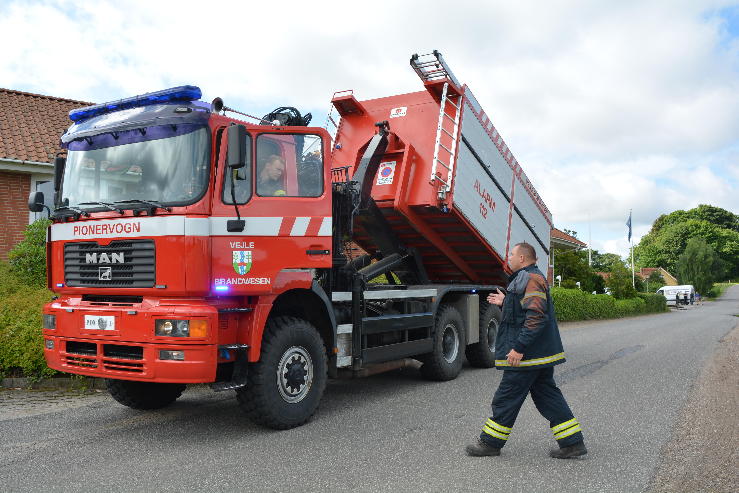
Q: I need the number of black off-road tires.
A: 4